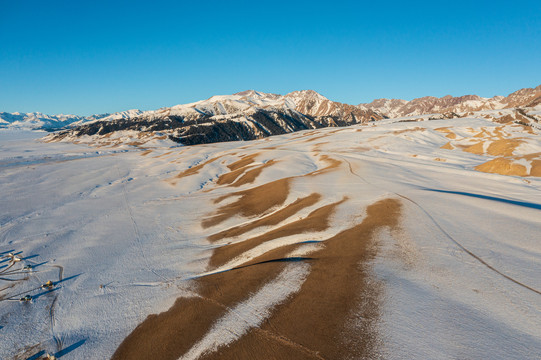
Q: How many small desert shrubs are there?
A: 0